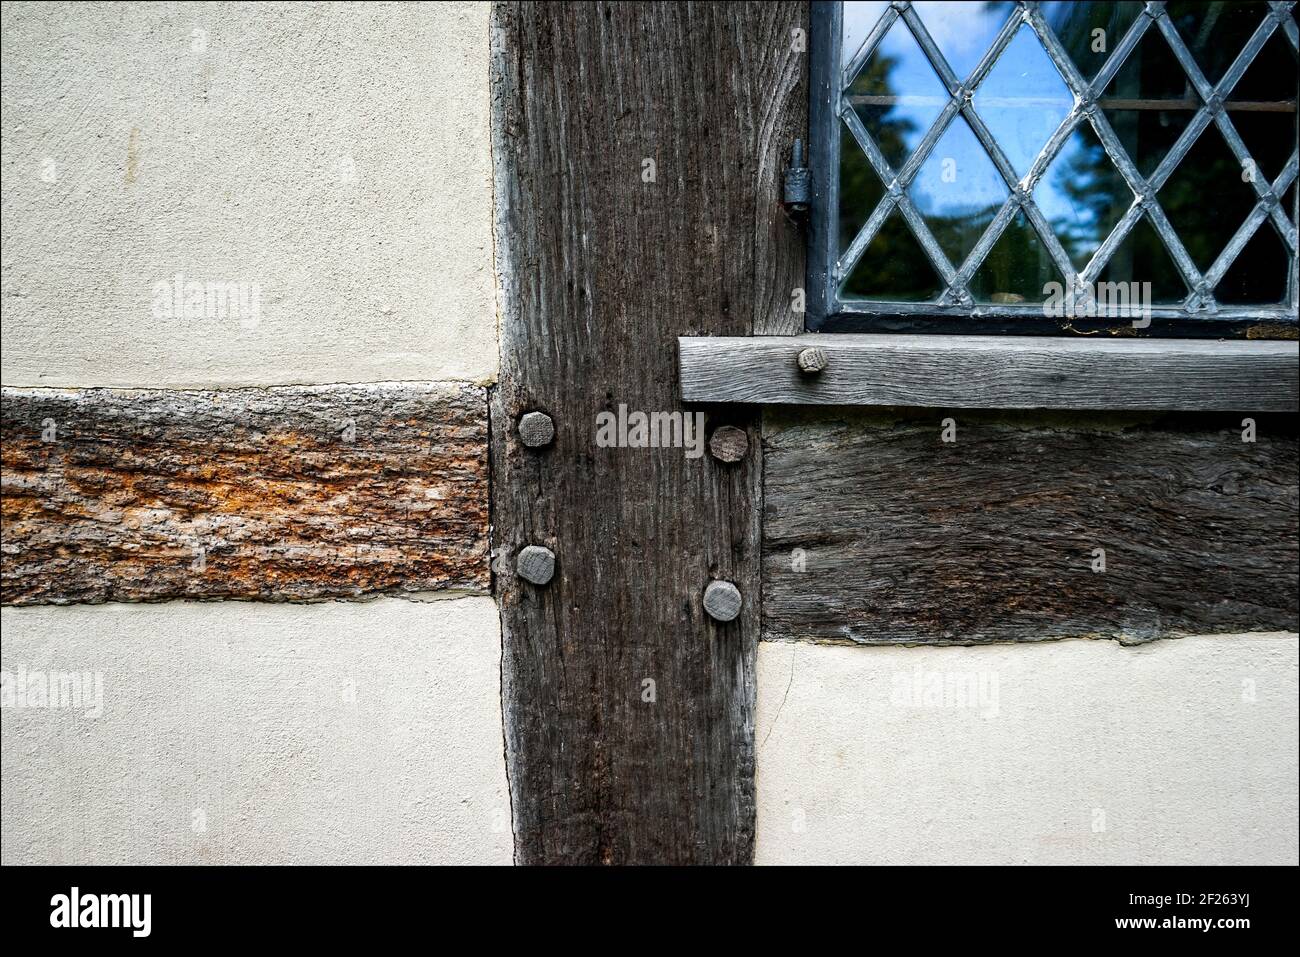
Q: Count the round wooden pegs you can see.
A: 5